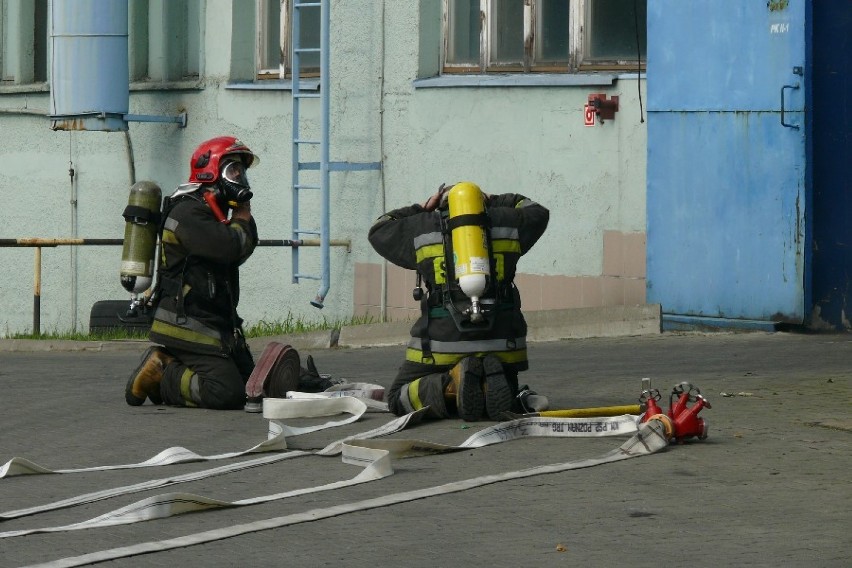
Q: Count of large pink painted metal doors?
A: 0